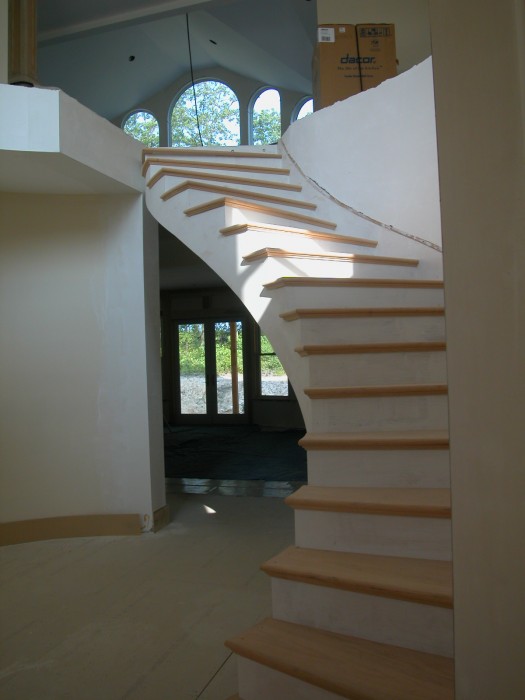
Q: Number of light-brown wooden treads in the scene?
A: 15